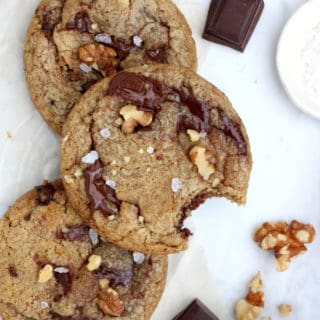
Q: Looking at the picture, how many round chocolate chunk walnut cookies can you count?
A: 3